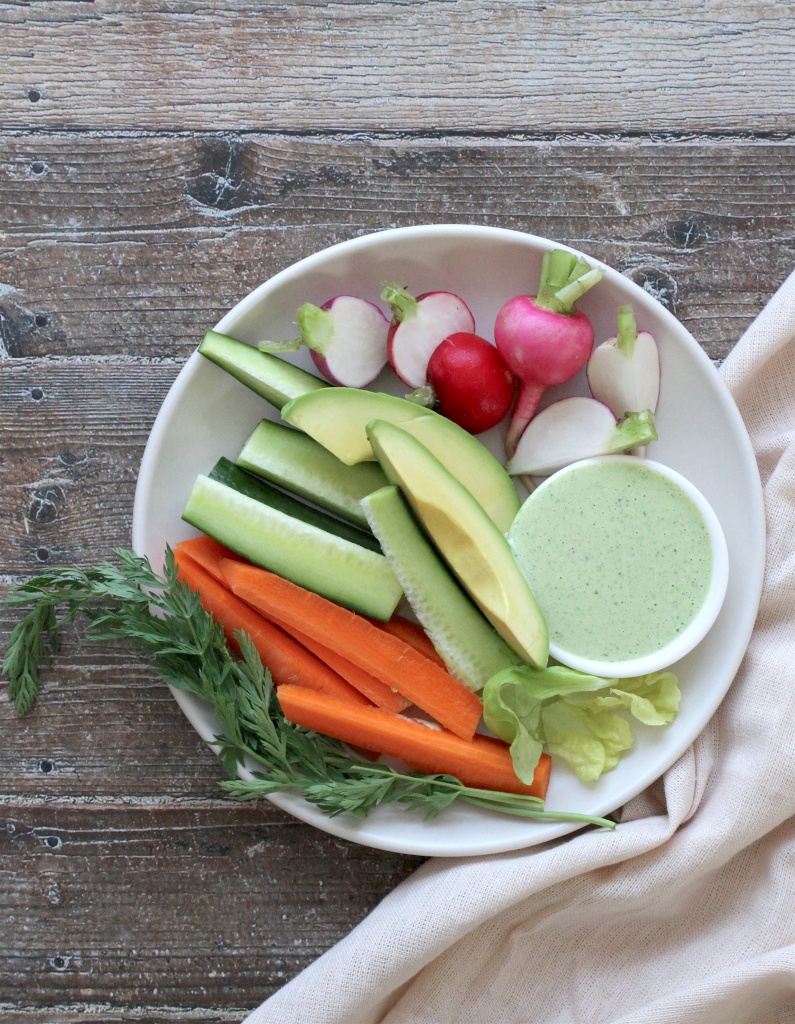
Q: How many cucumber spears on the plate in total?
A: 5